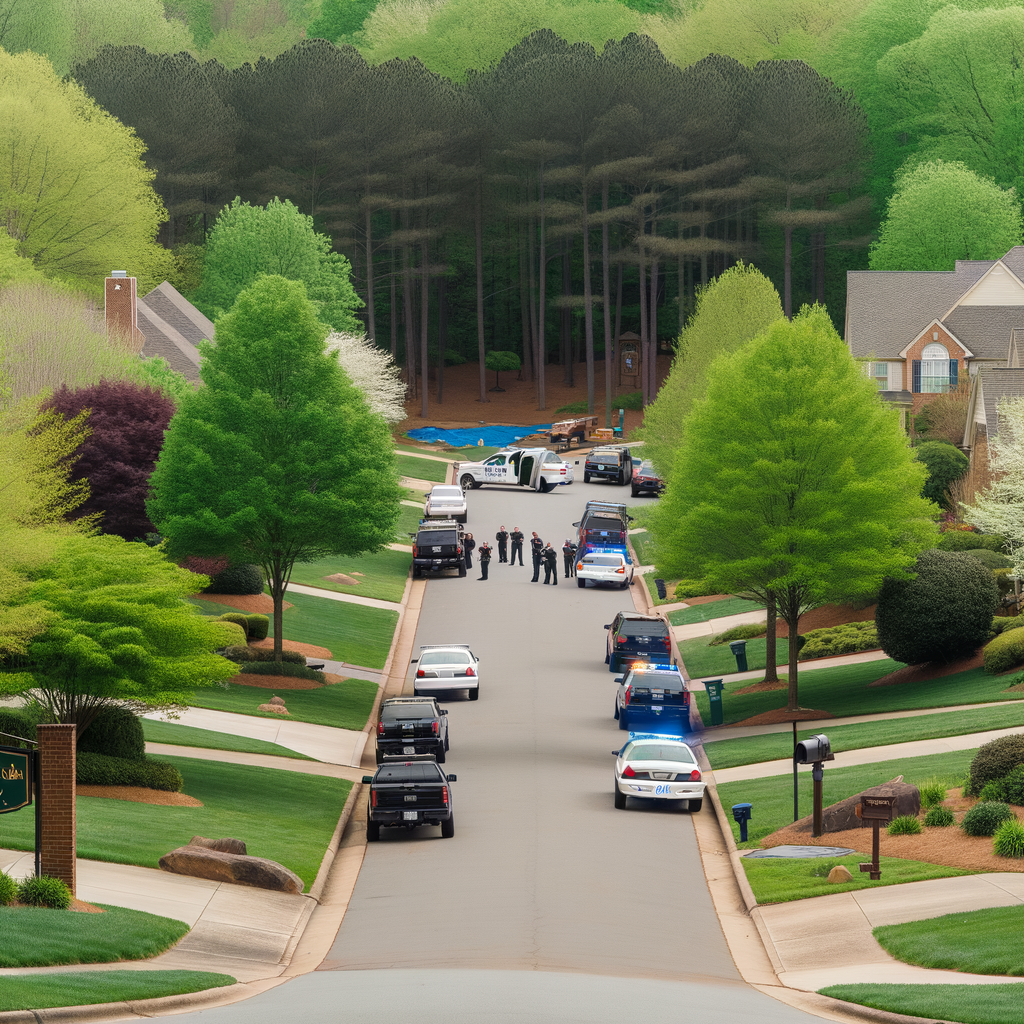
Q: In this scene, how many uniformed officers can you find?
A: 7